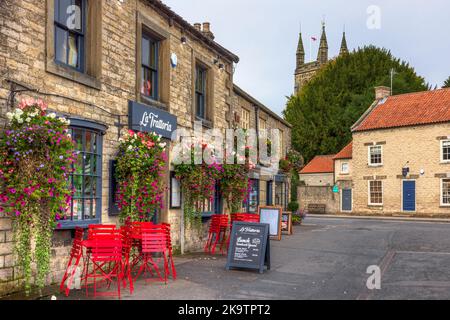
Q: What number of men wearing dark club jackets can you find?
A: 0